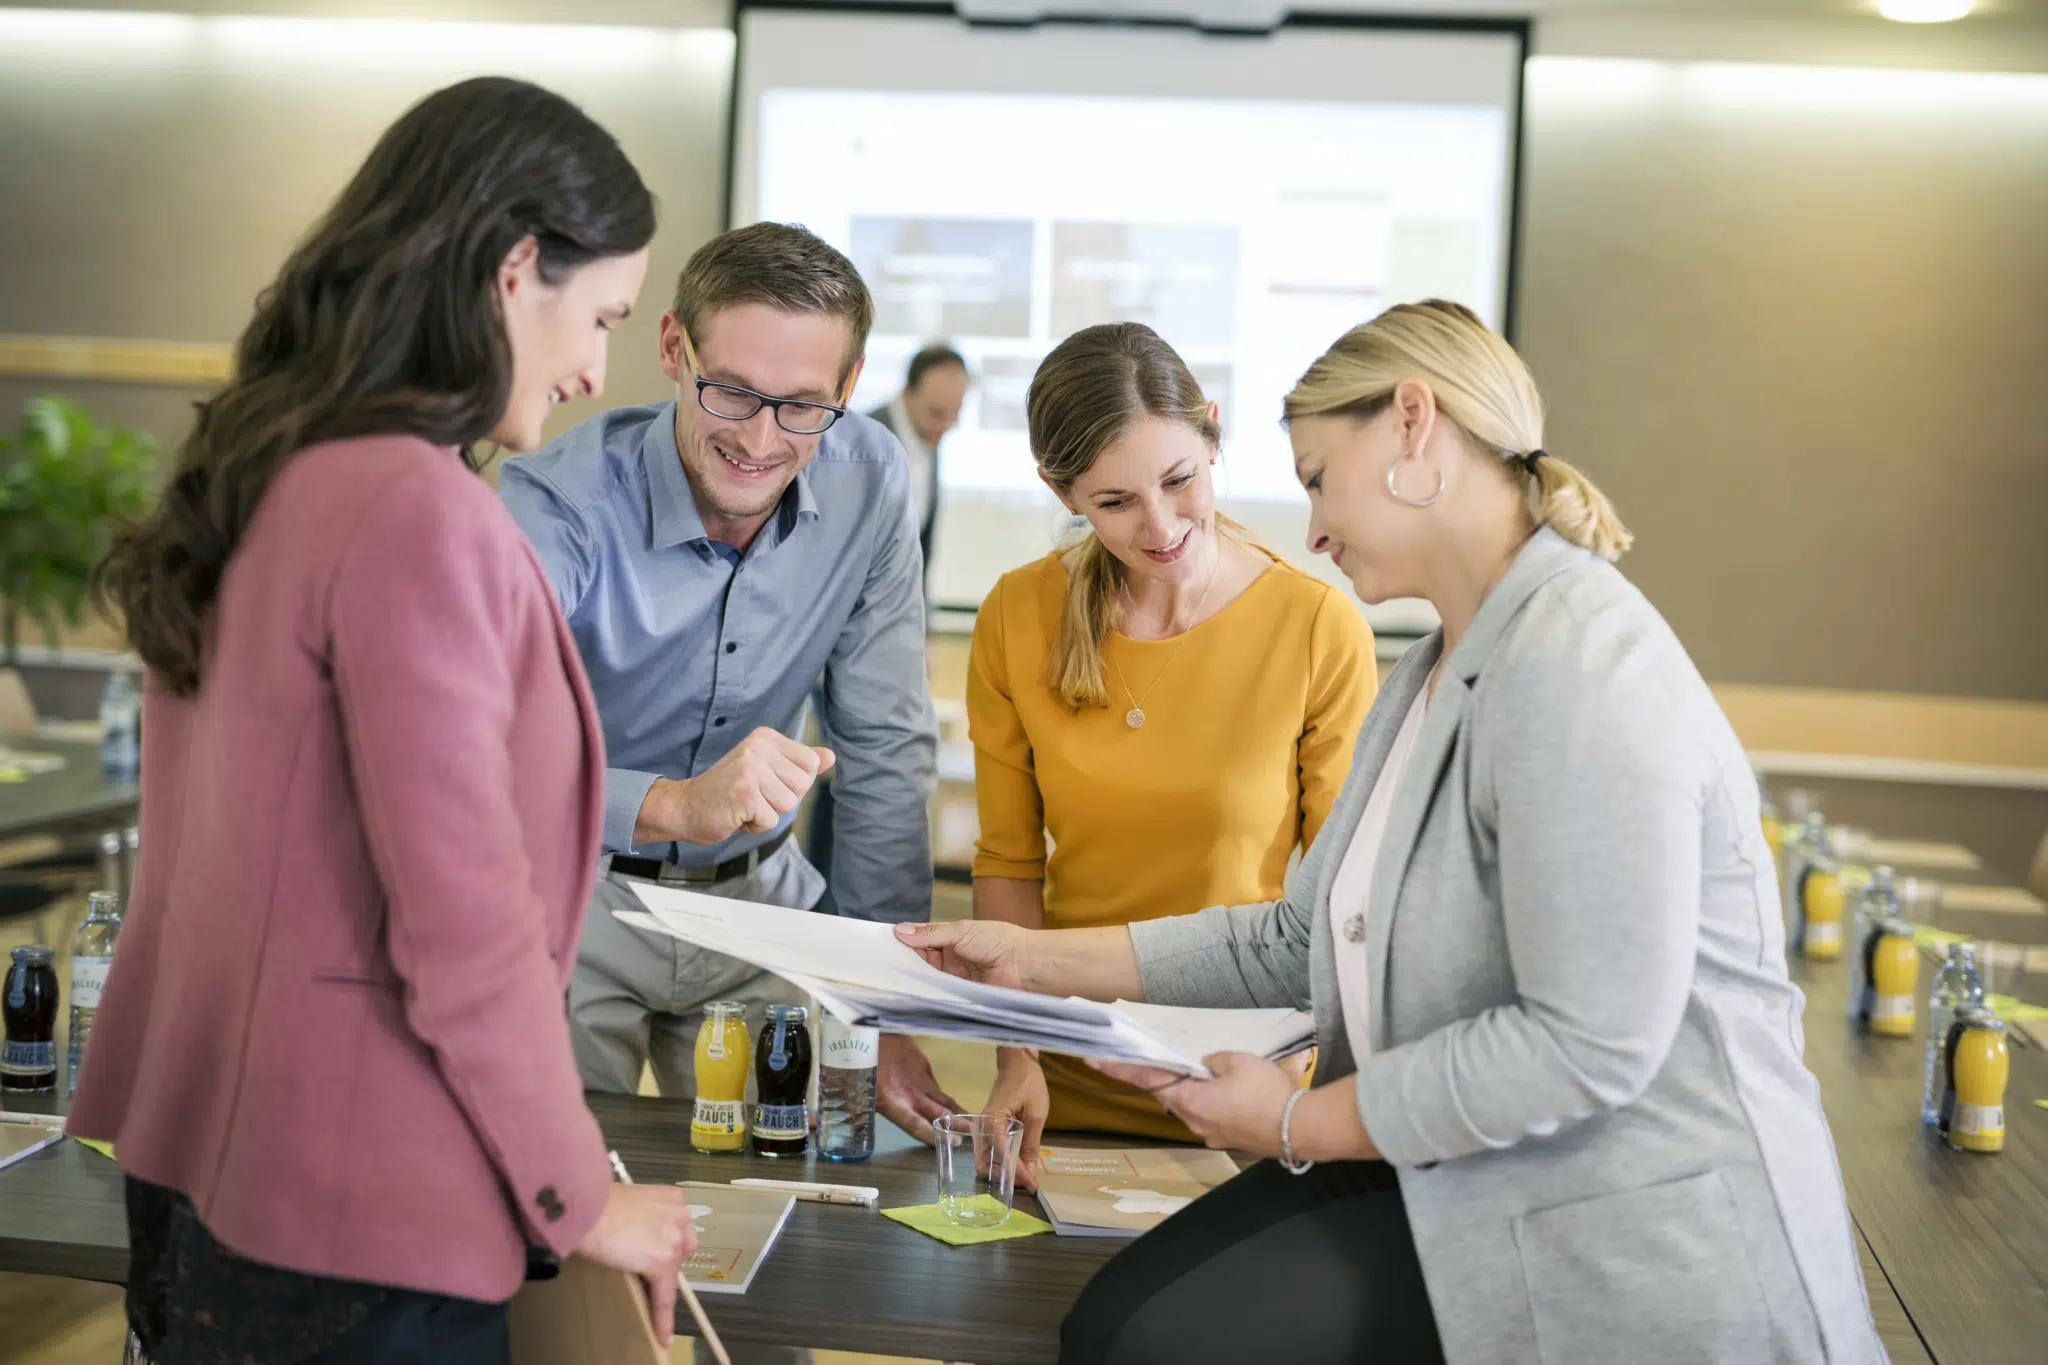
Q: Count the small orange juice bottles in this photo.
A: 5